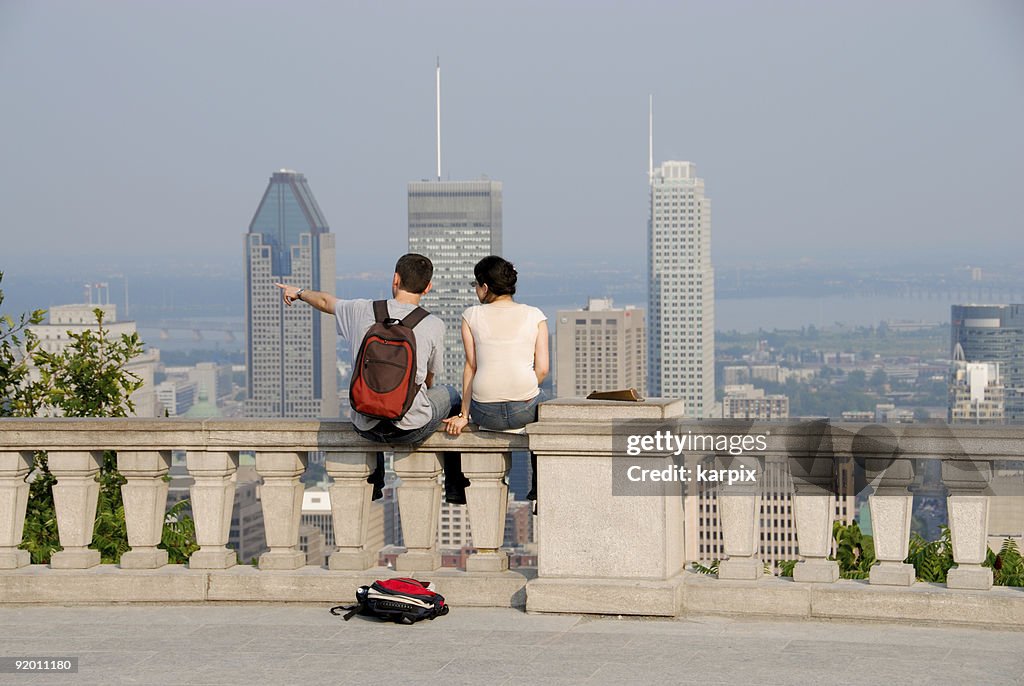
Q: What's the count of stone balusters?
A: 12